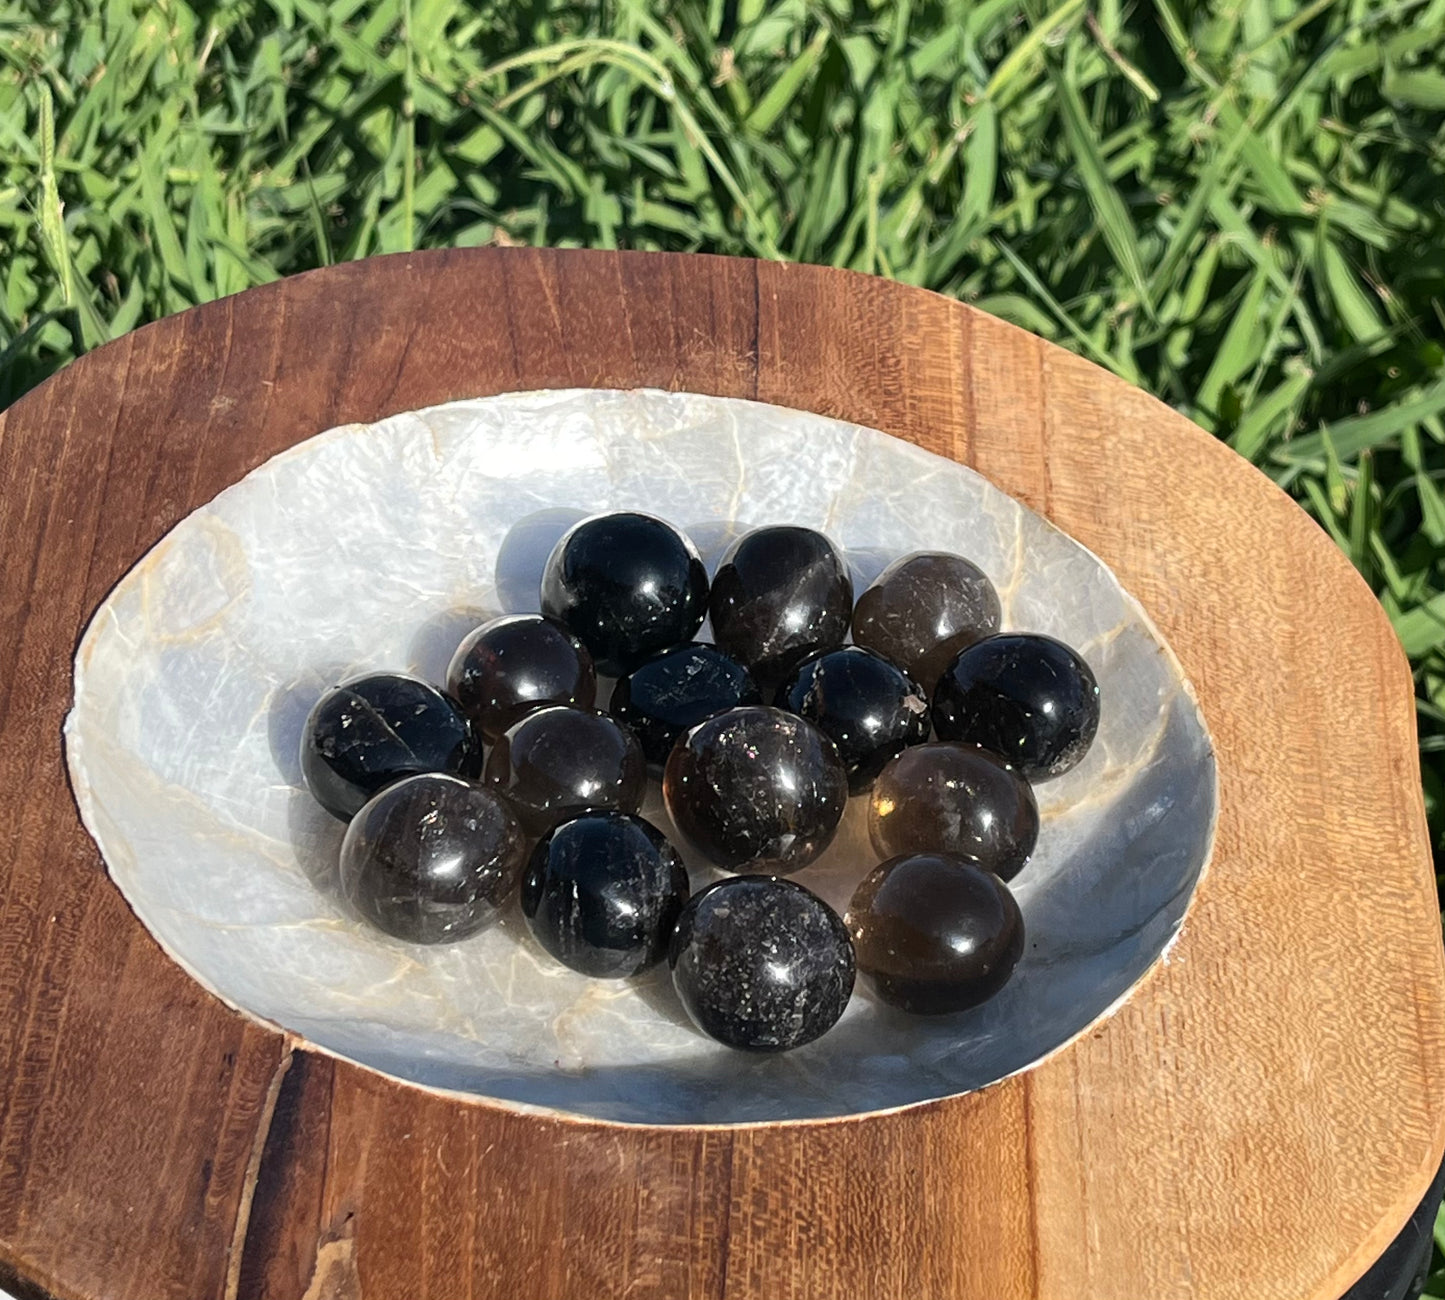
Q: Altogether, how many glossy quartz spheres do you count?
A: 15